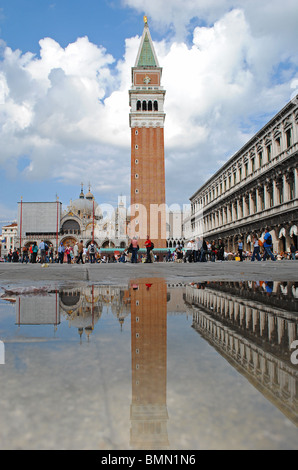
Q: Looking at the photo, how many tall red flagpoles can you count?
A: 3